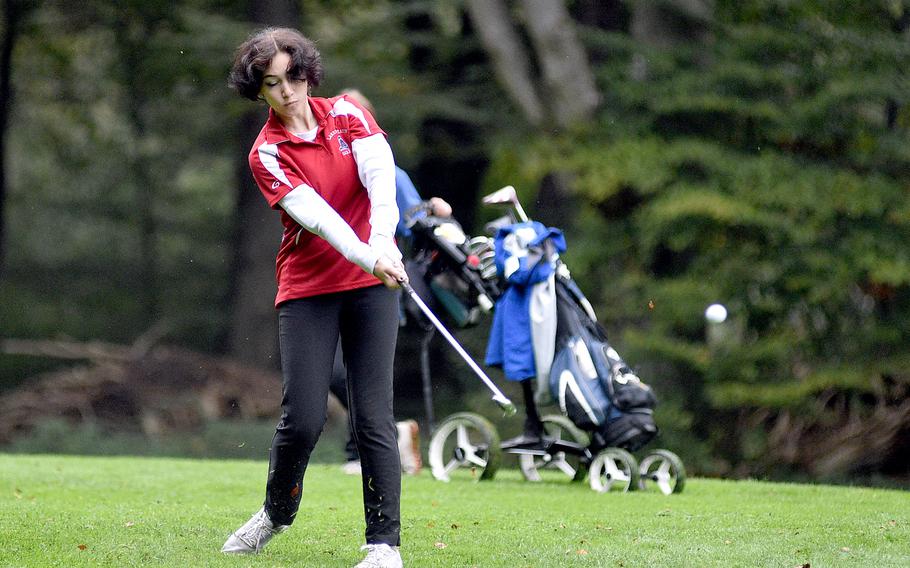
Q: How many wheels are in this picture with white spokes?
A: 4